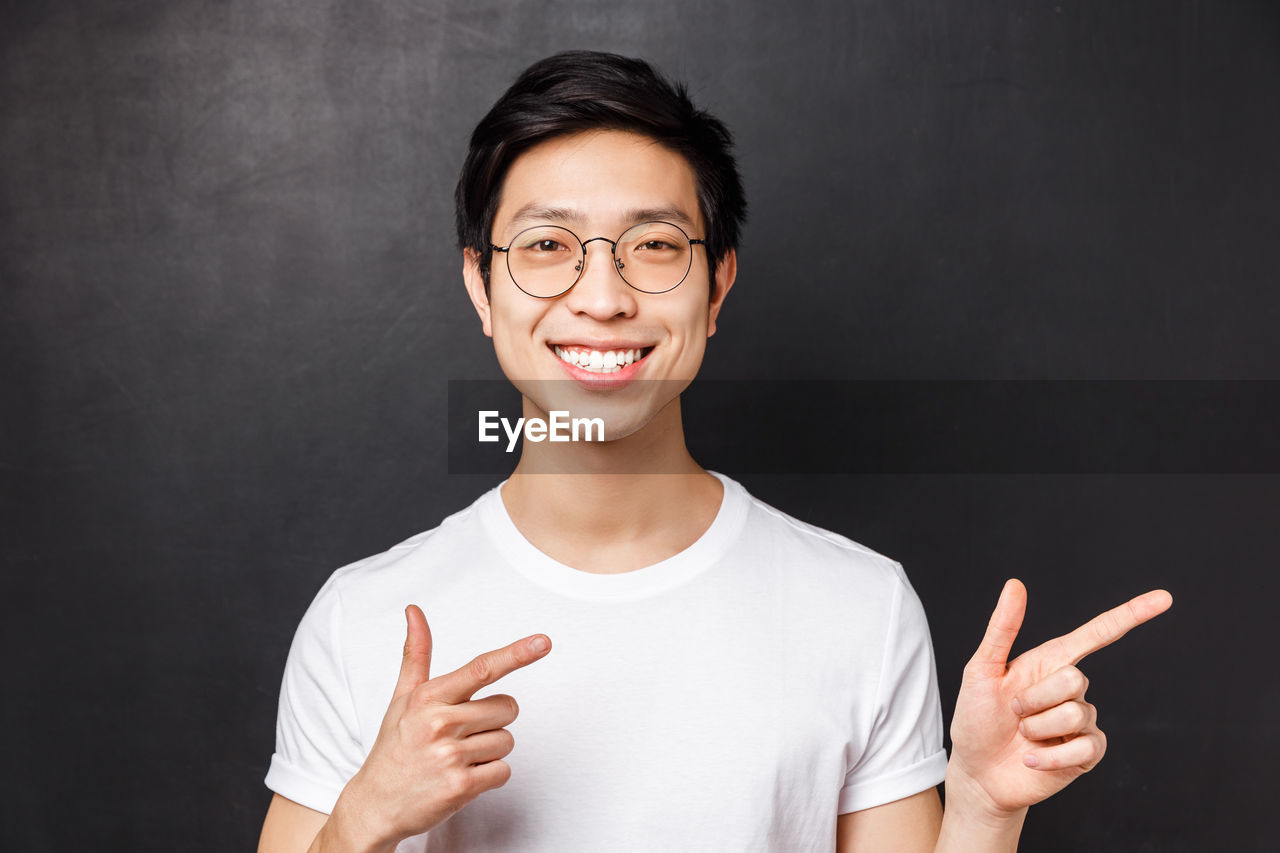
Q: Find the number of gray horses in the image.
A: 0